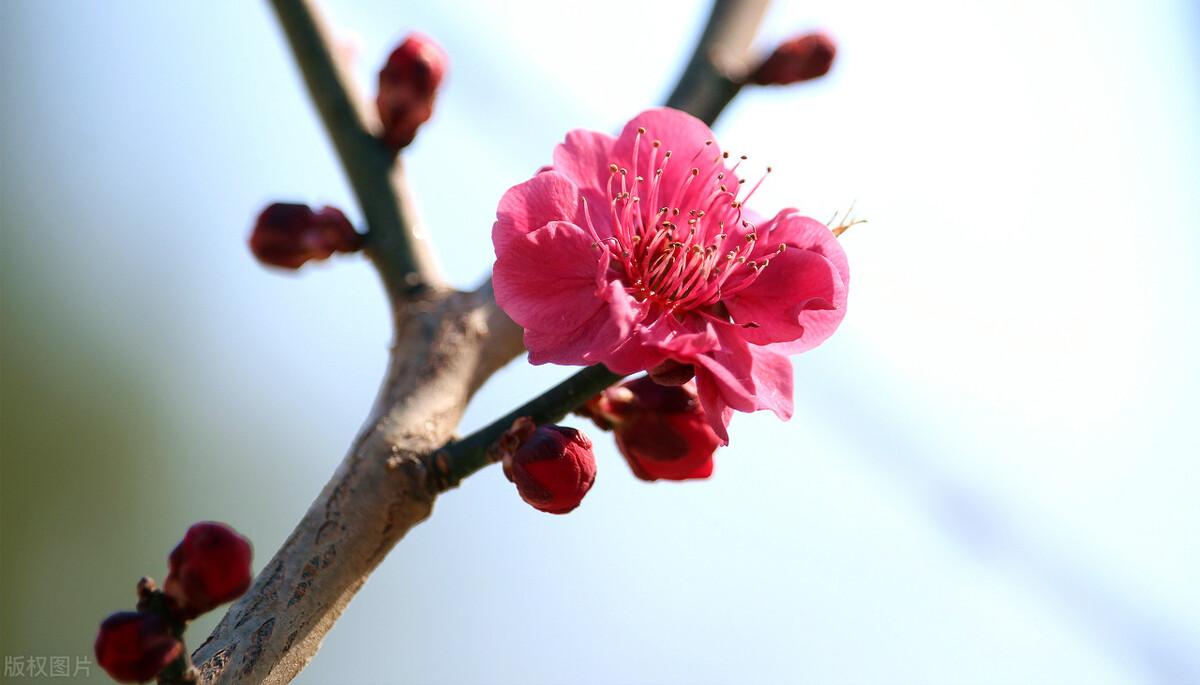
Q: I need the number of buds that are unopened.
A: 7